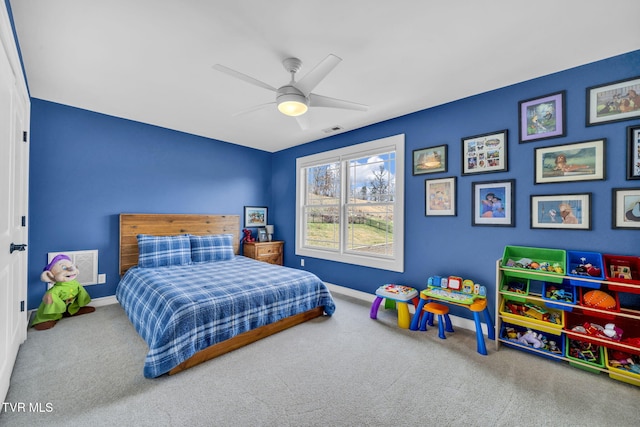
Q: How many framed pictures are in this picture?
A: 12